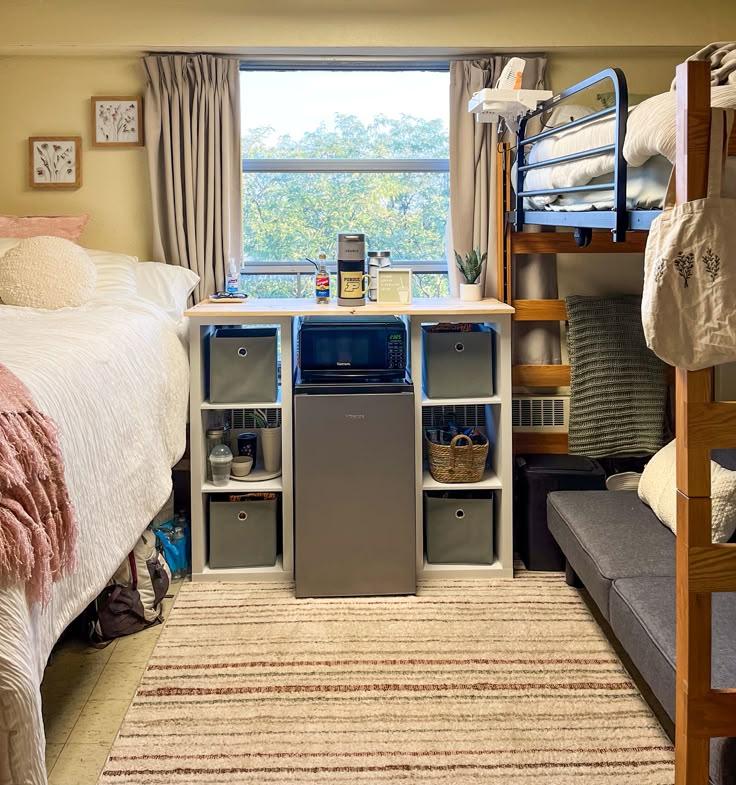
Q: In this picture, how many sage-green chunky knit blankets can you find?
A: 1